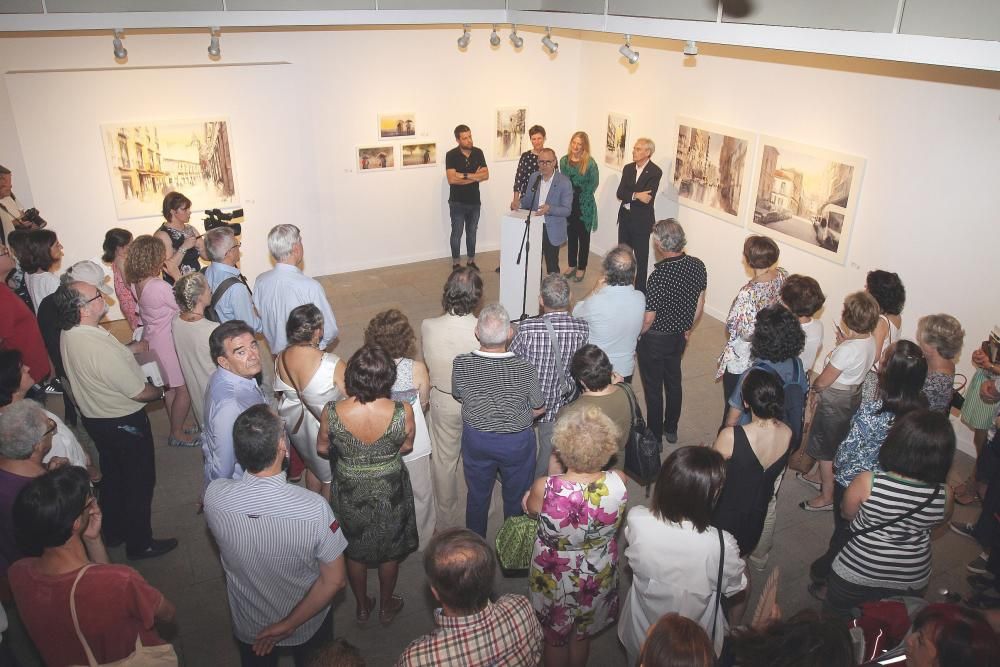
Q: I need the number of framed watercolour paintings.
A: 8